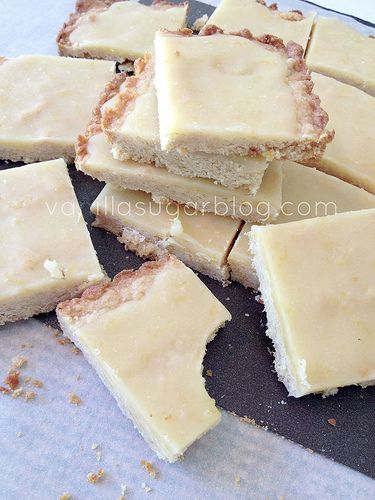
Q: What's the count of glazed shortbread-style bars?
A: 13